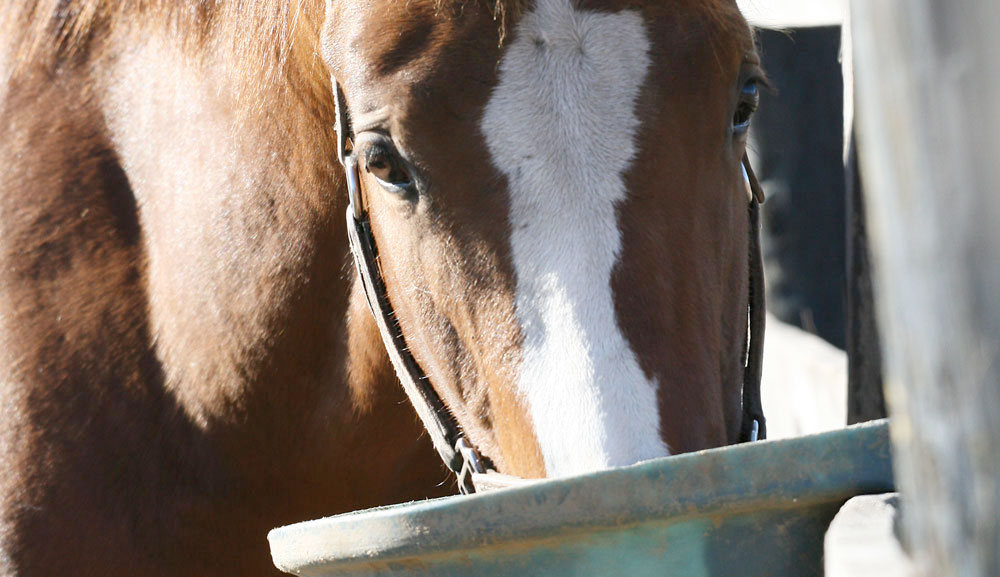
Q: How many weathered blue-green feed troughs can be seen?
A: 1